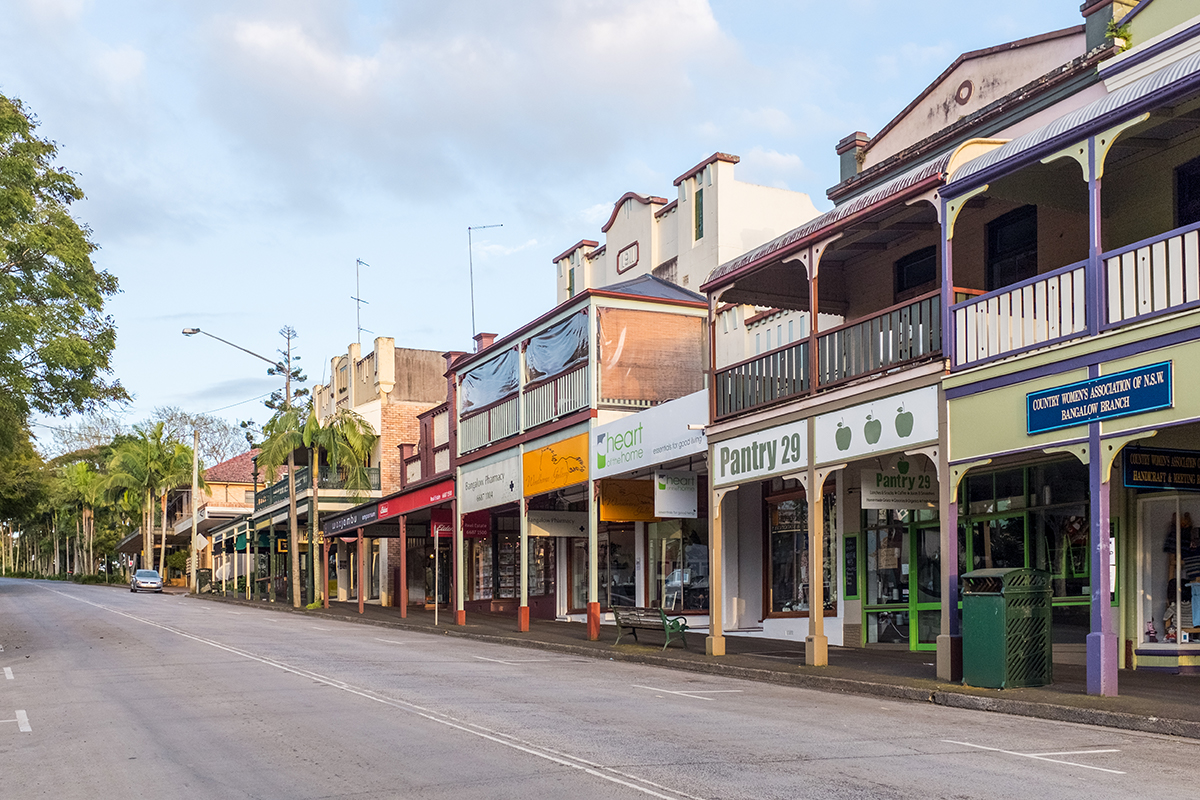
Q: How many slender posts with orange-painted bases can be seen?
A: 3